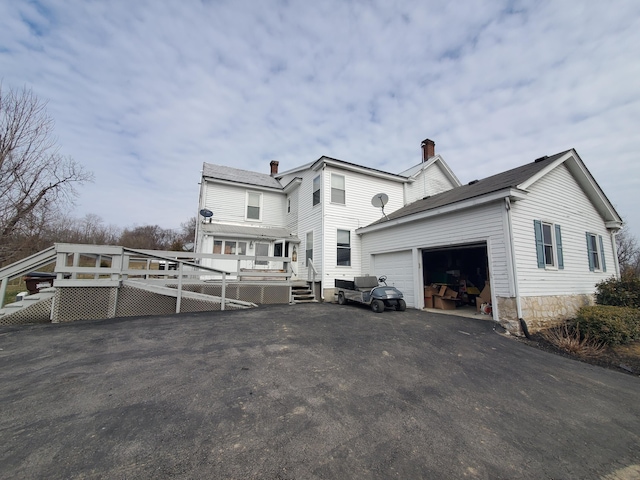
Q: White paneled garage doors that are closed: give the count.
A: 1